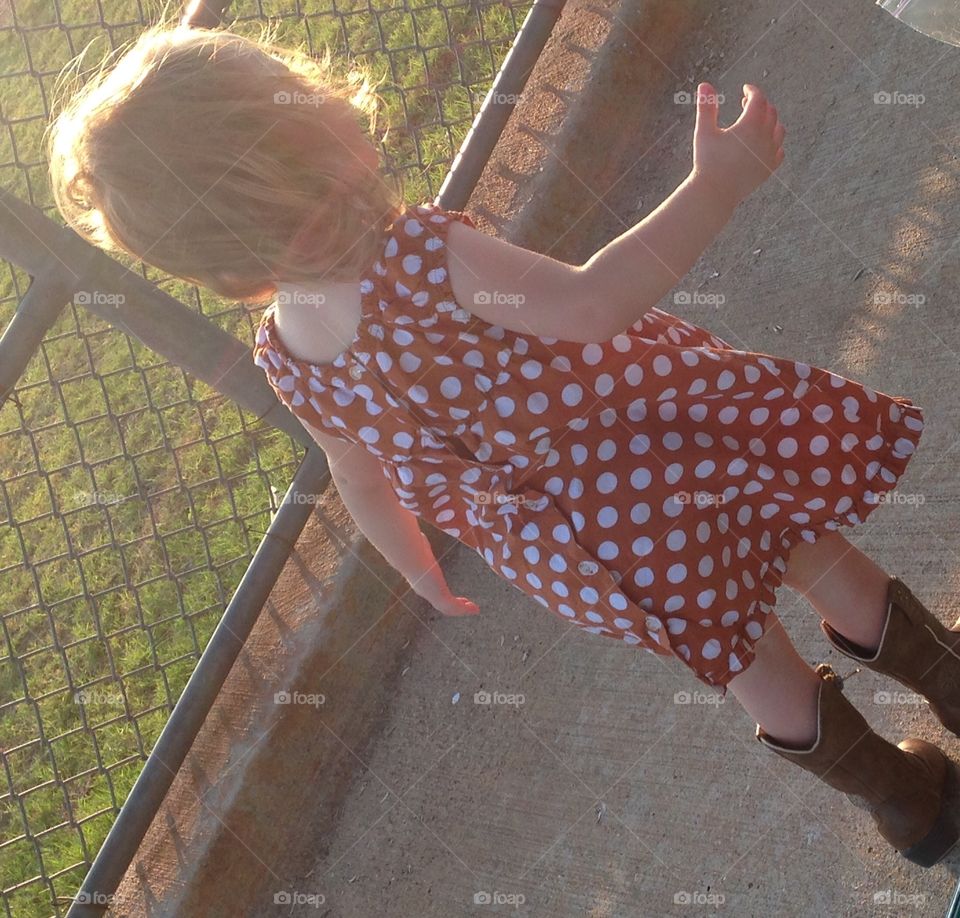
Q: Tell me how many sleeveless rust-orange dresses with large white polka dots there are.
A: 1